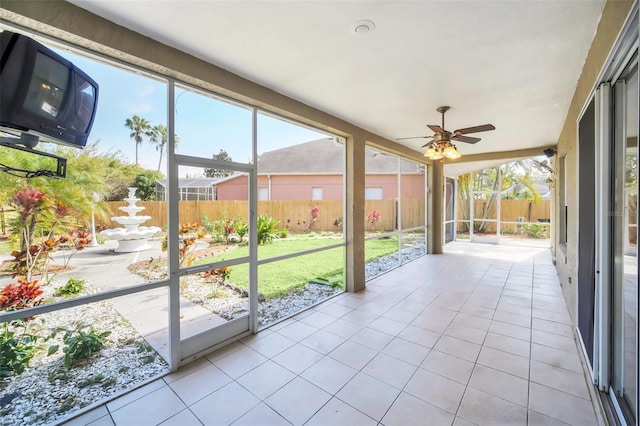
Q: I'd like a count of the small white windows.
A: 3